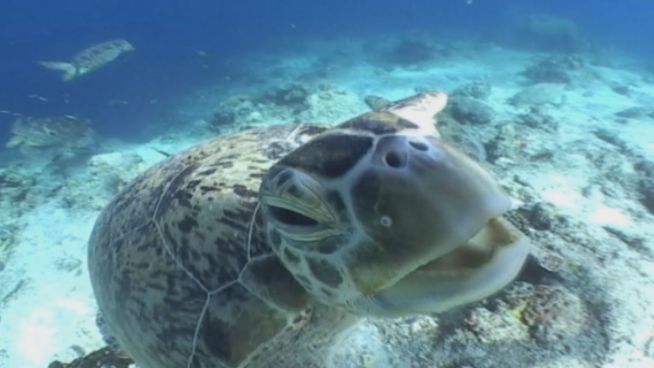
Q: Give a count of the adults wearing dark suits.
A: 0